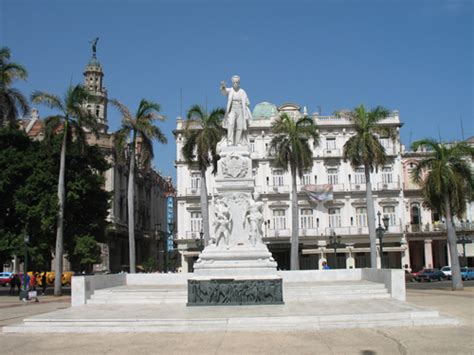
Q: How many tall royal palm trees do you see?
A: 7